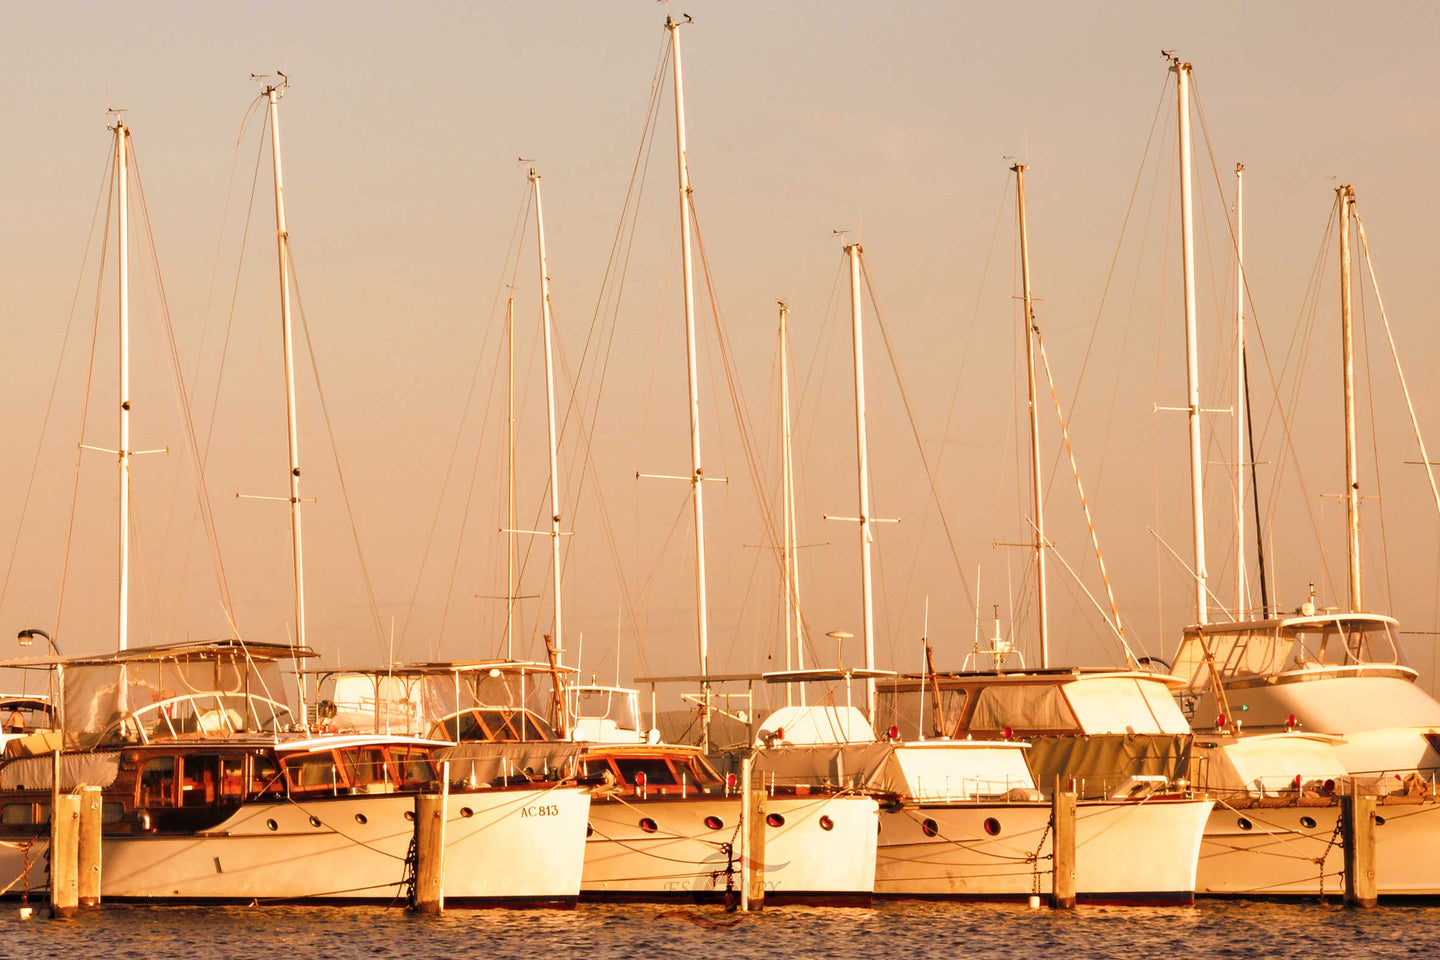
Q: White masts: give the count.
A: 11